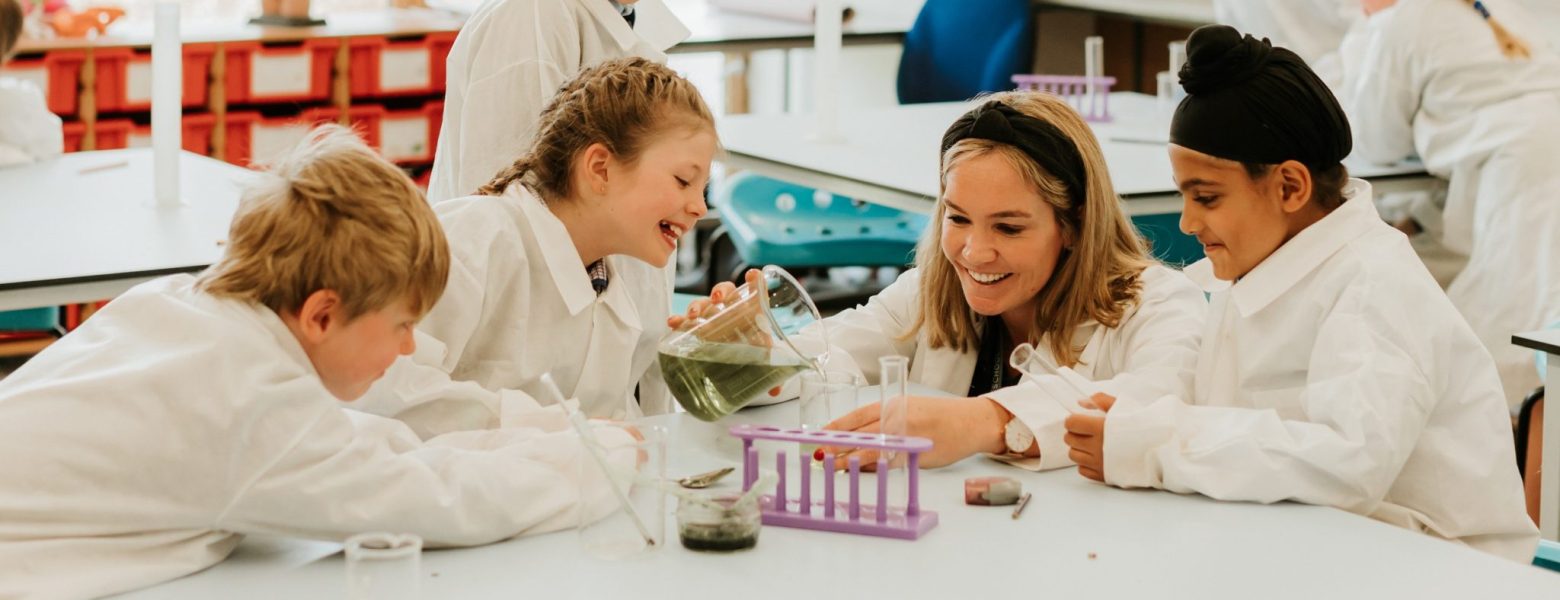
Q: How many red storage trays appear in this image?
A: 8